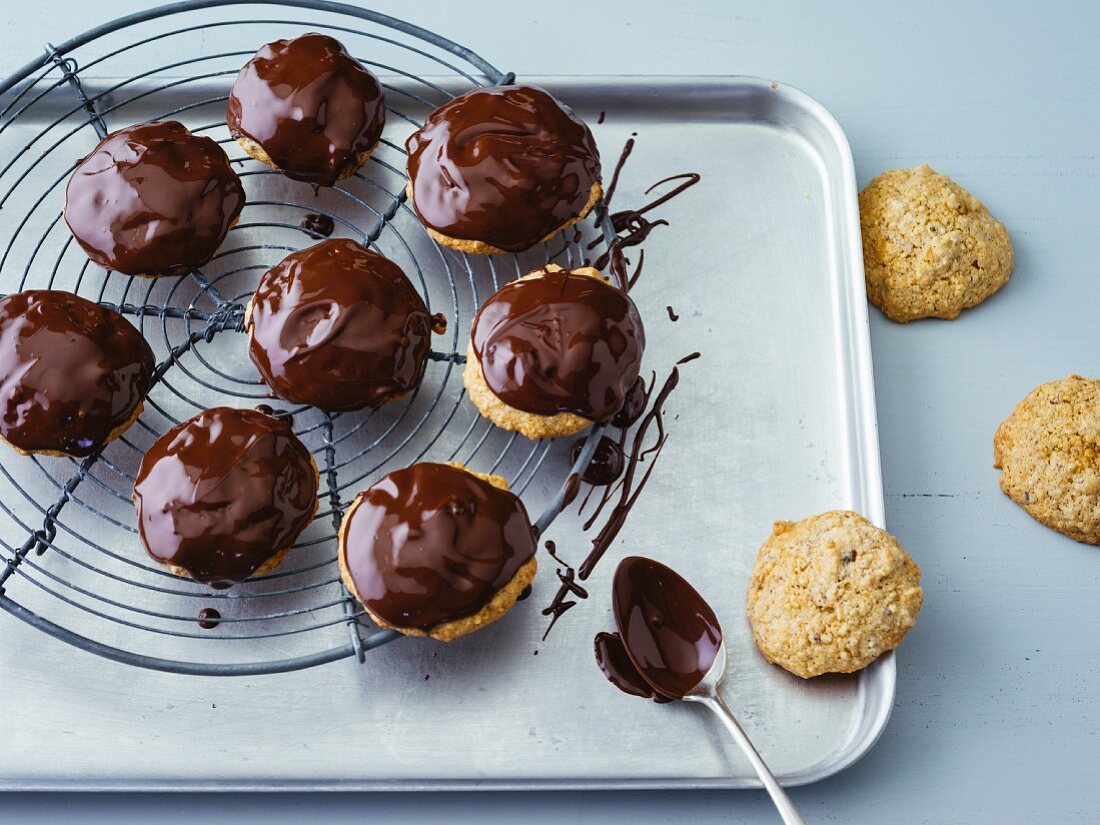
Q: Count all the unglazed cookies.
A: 3